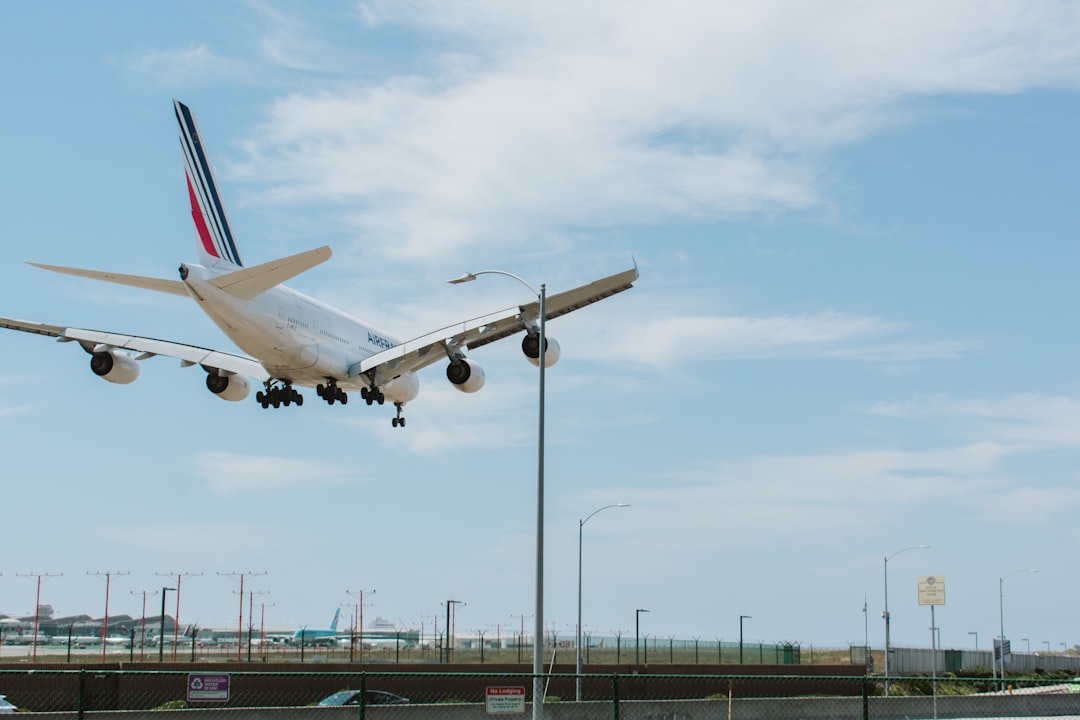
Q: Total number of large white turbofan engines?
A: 4